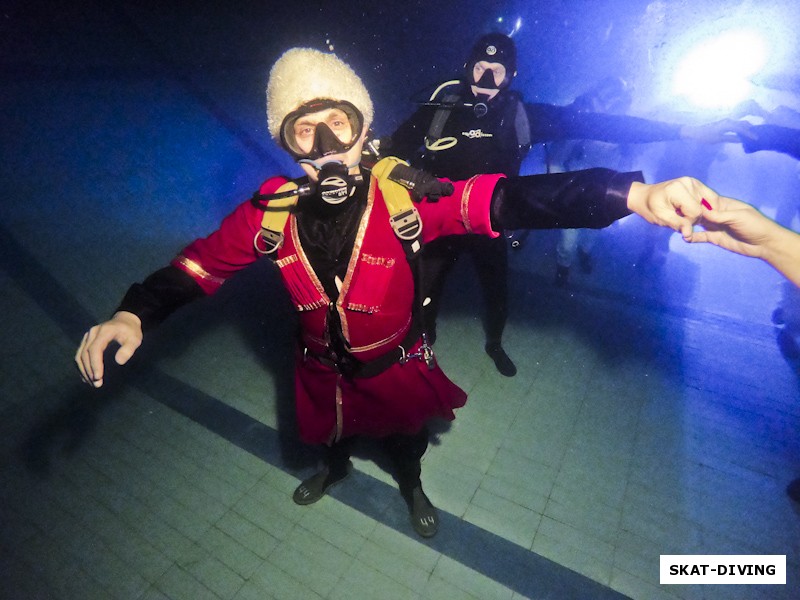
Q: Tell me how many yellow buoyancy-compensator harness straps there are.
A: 2